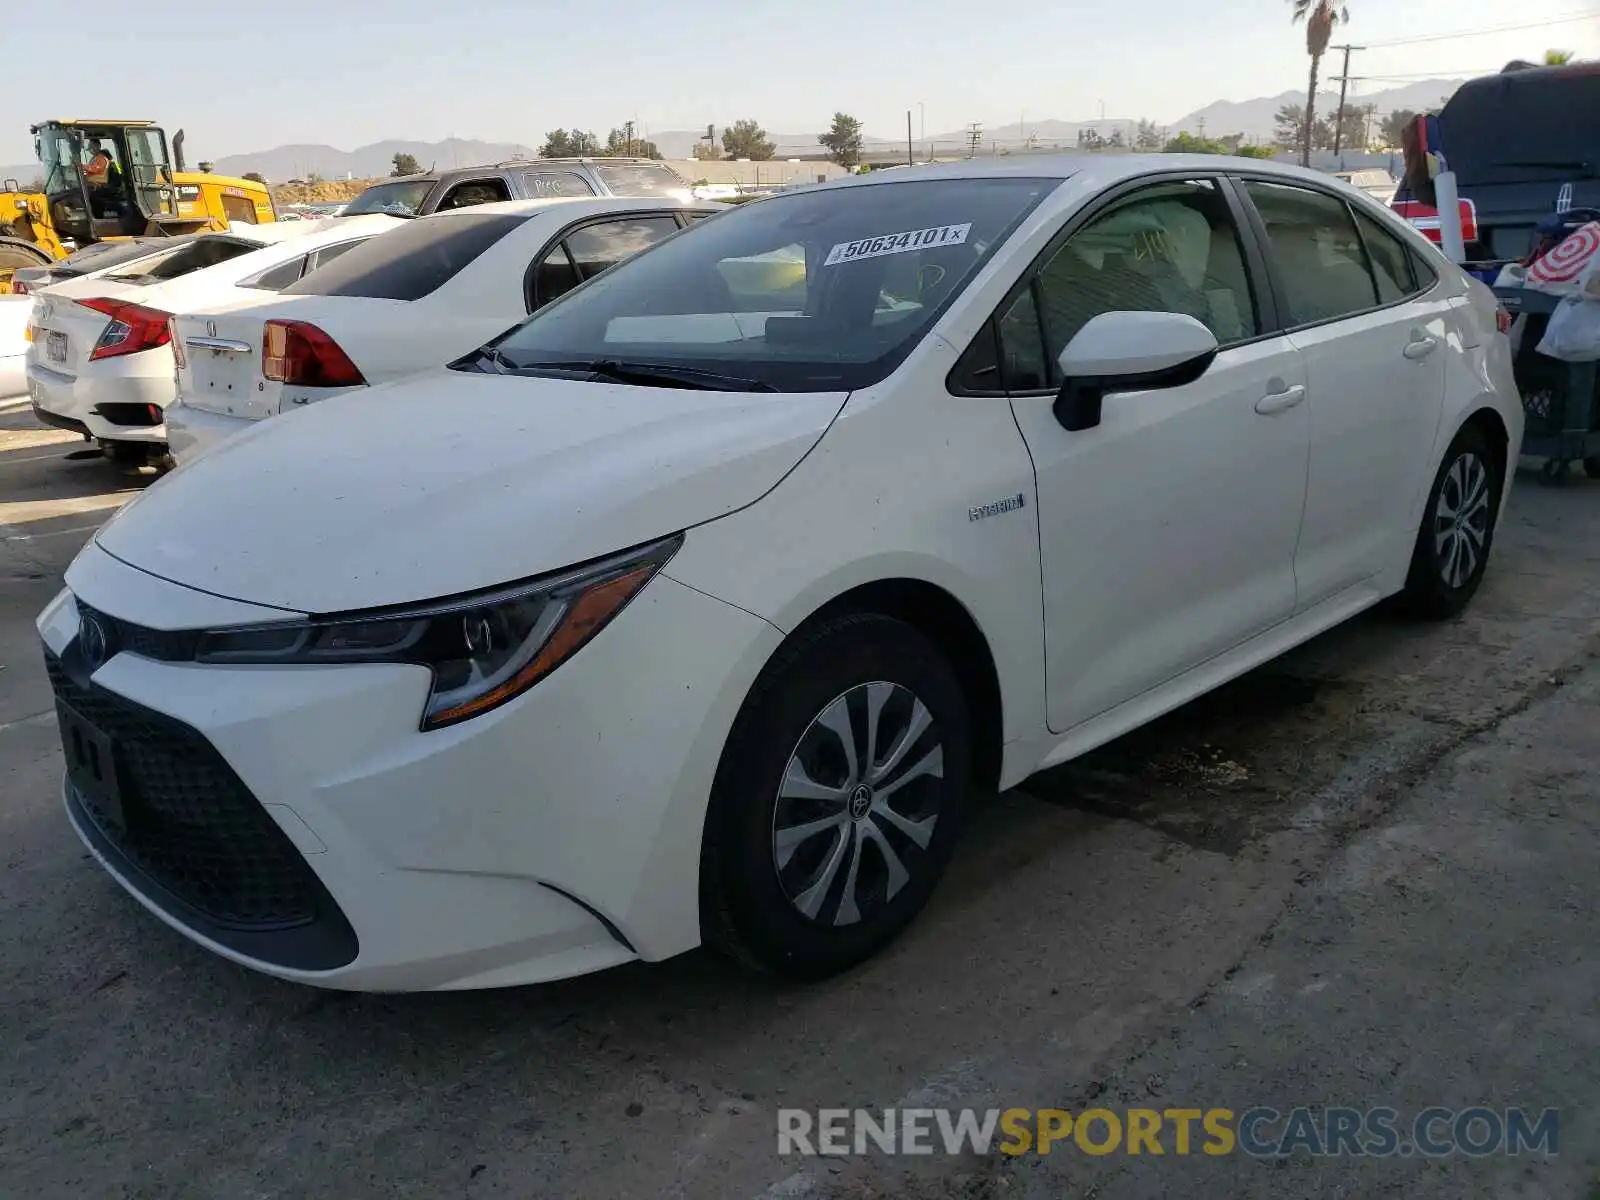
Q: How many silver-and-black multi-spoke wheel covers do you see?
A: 2